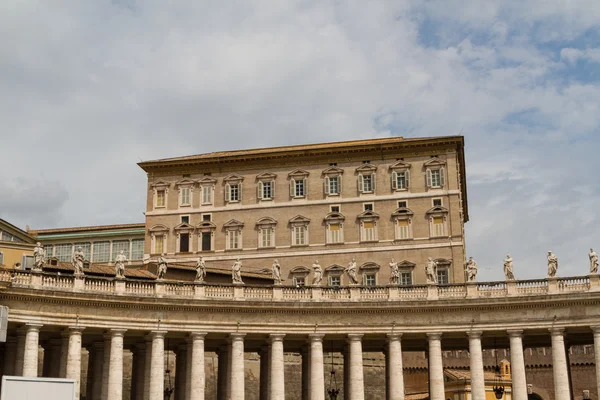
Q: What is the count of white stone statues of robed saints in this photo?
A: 15